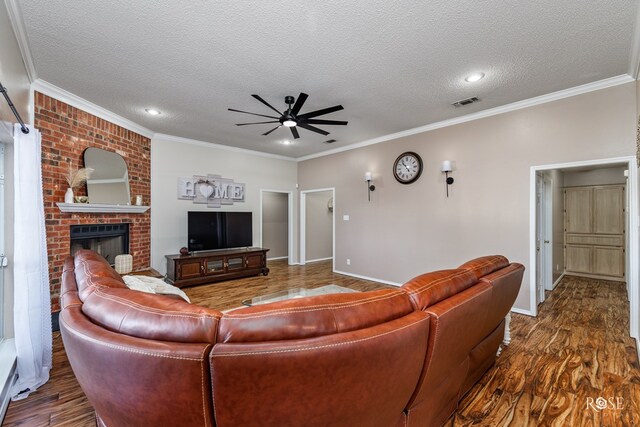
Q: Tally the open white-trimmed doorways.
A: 3